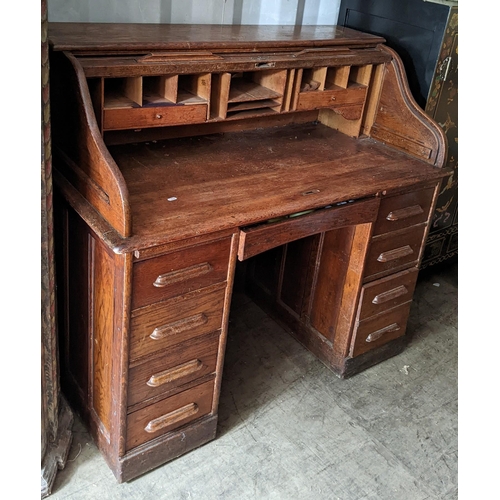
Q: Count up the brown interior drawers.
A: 2